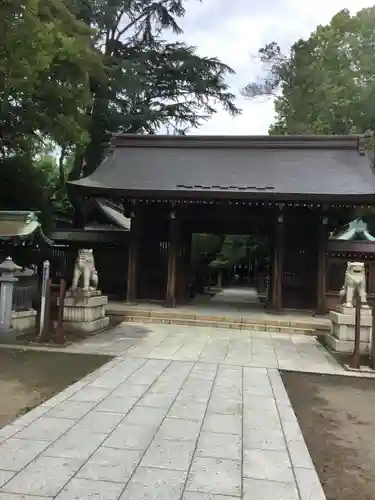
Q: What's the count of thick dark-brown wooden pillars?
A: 4